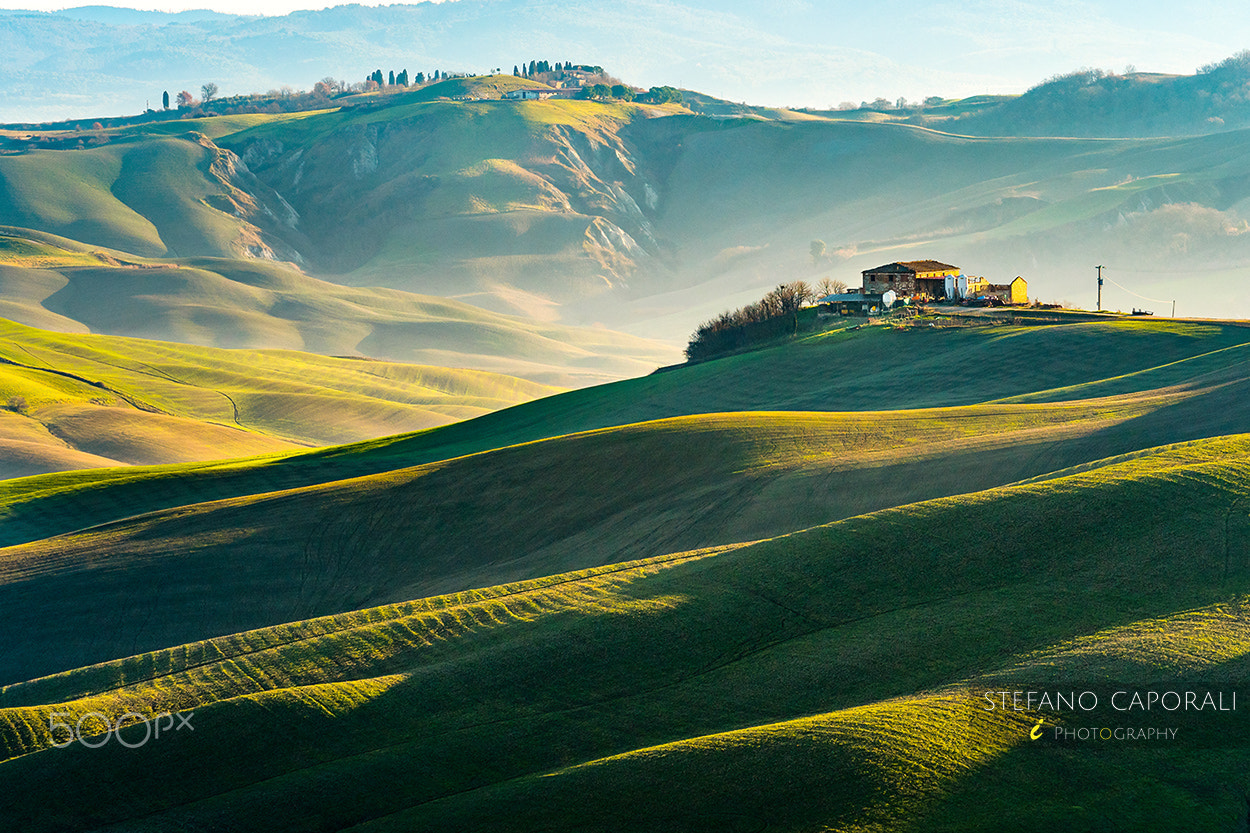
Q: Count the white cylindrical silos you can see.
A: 2